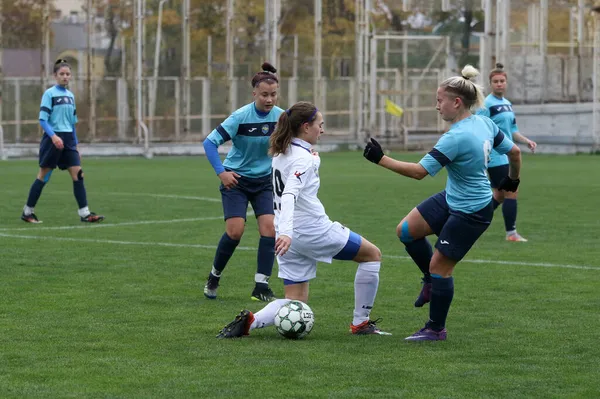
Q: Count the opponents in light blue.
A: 4